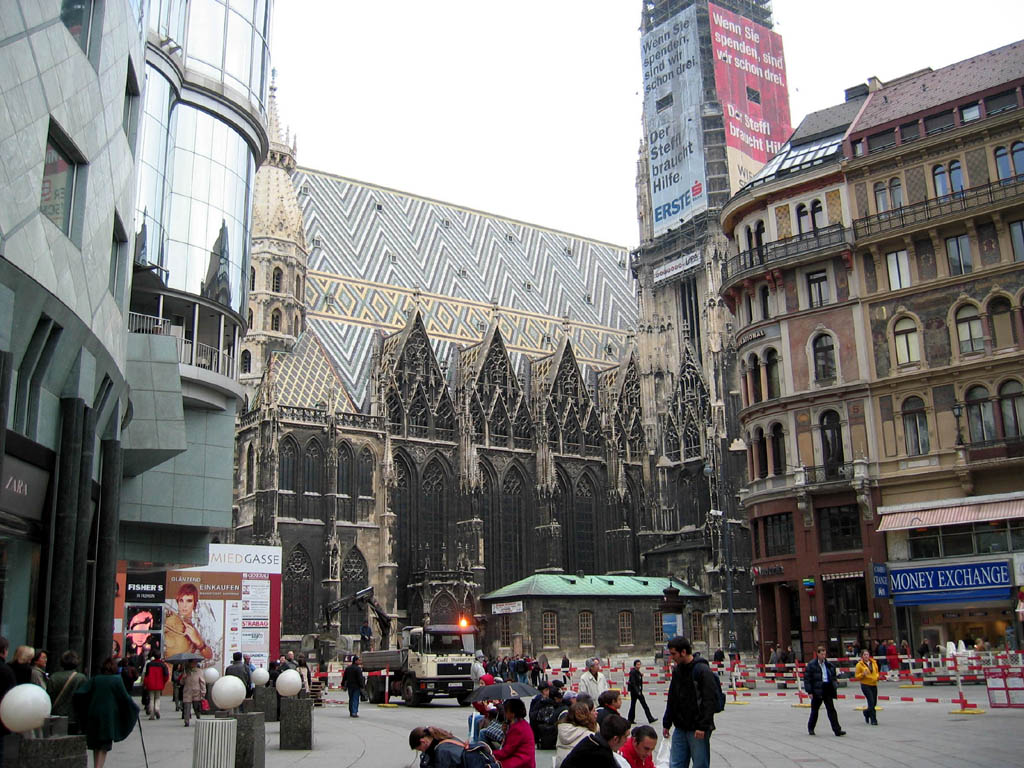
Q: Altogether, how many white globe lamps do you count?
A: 5